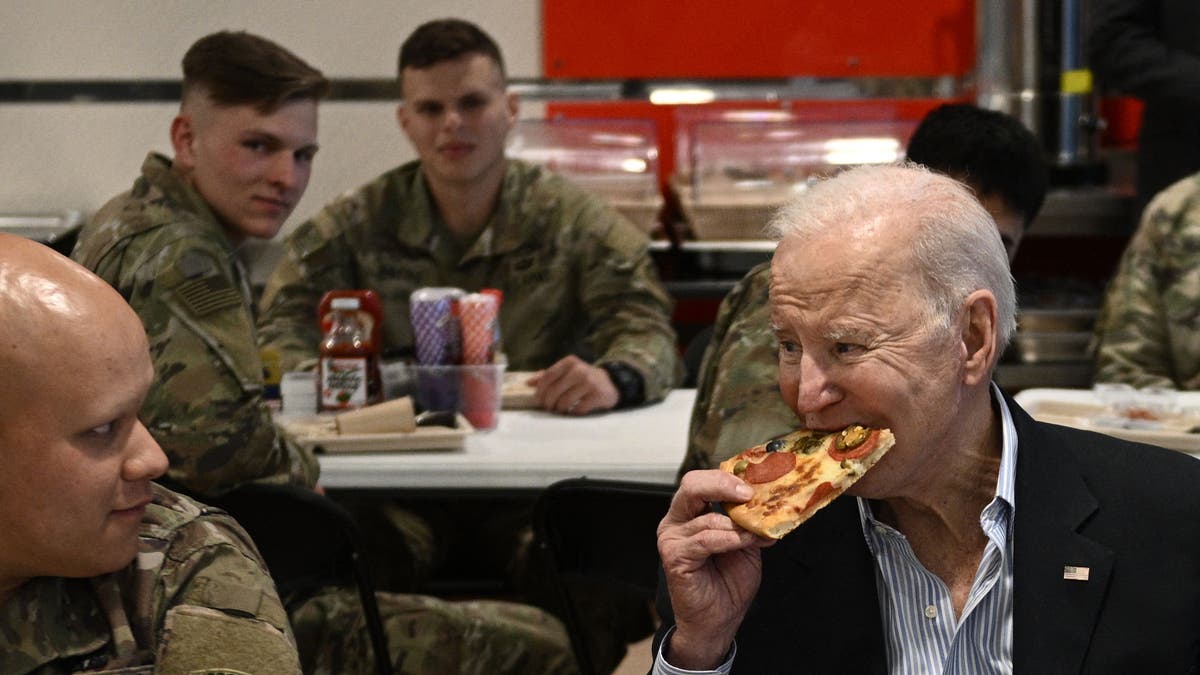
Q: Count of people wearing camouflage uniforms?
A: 5